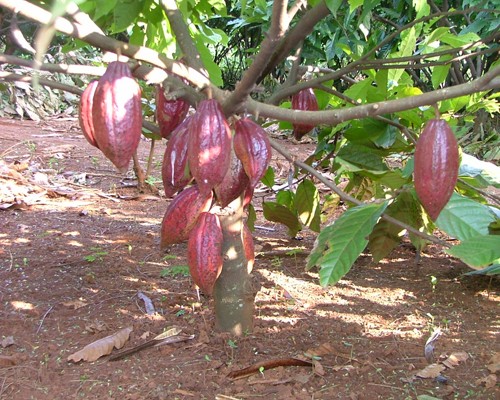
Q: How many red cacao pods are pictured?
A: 12